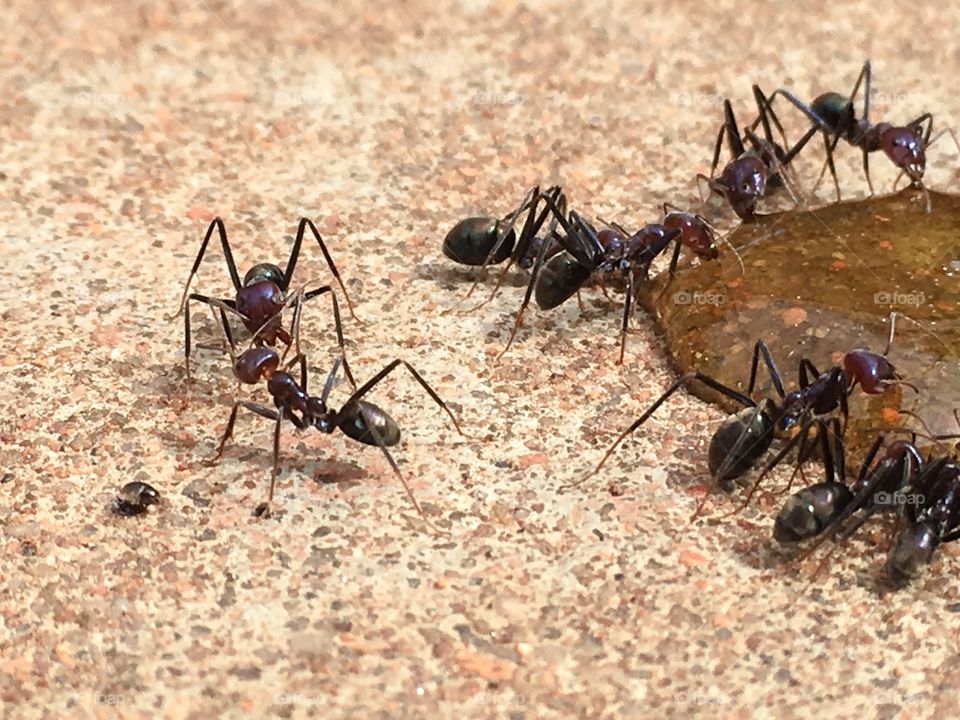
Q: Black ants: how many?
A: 9